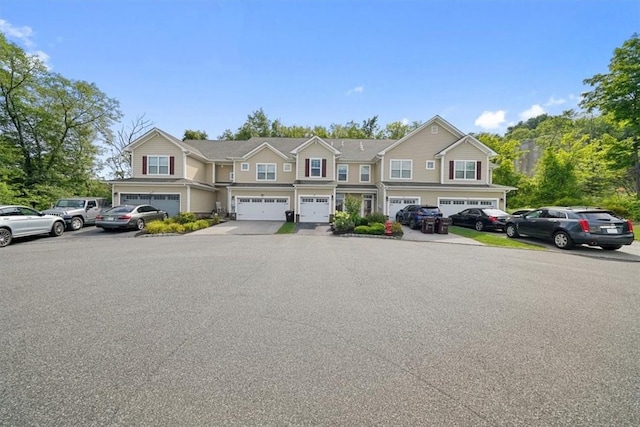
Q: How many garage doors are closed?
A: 5